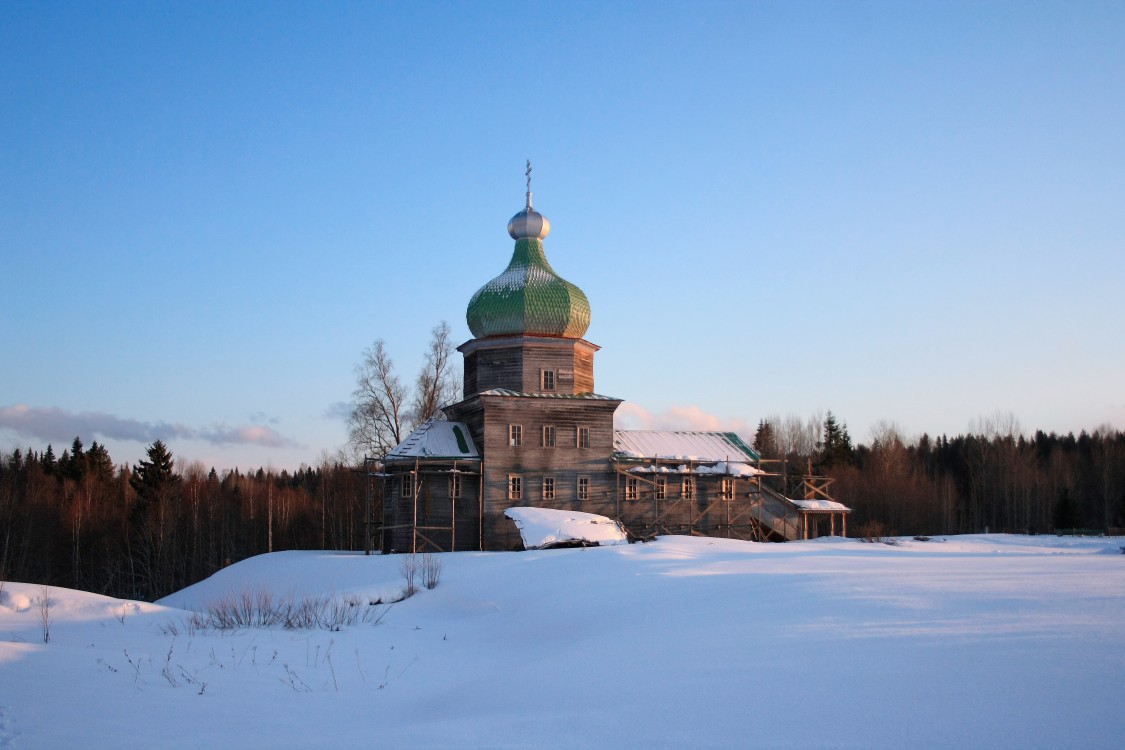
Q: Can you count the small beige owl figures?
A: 0